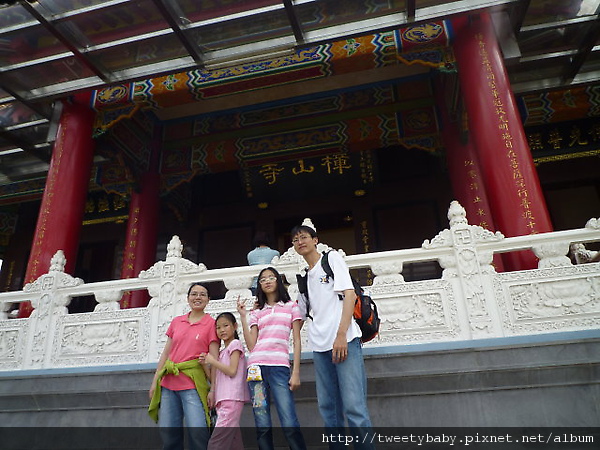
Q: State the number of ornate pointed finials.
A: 4